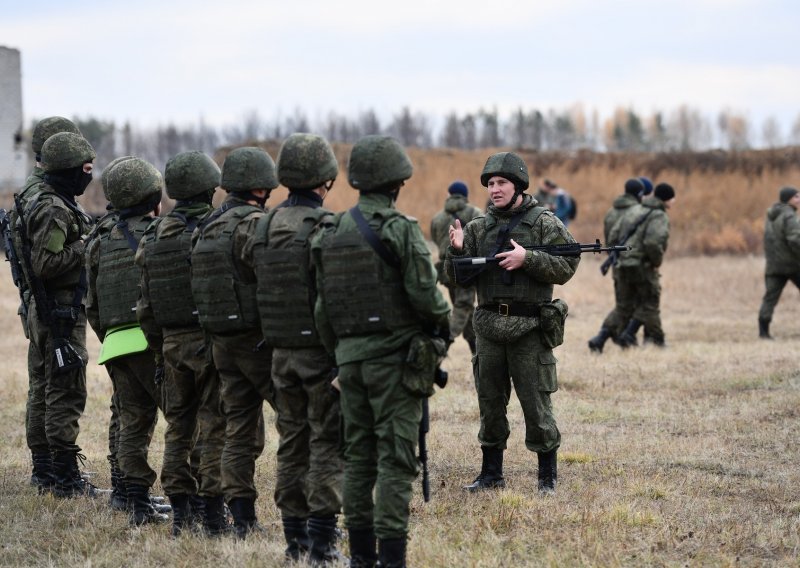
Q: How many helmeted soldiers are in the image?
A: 9